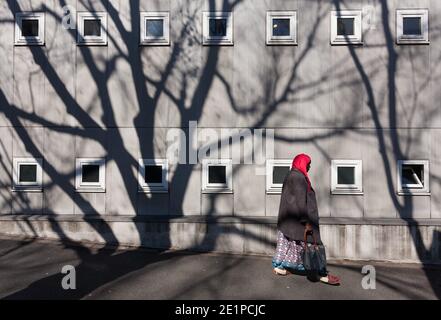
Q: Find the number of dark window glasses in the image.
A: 14